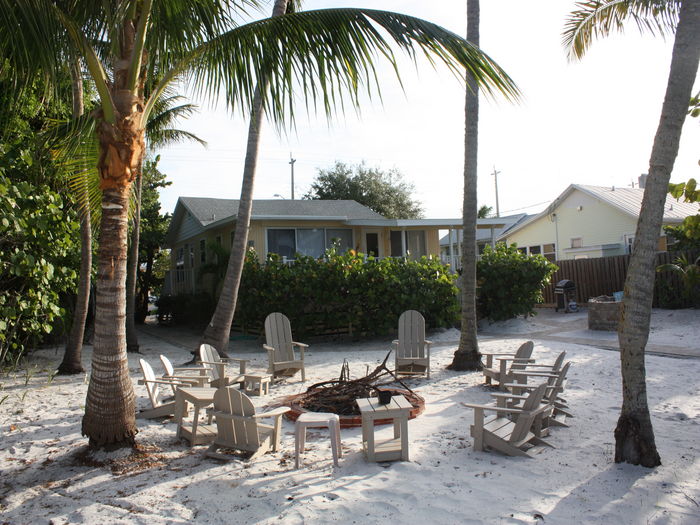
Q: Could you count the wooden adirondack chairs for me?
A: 10